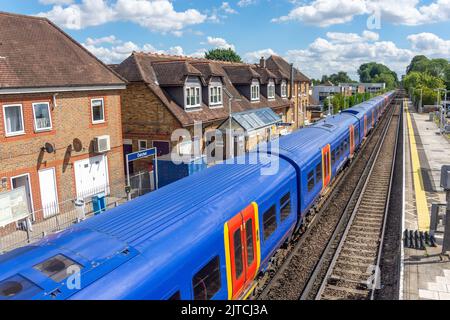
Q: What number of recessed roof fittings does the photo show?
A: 2